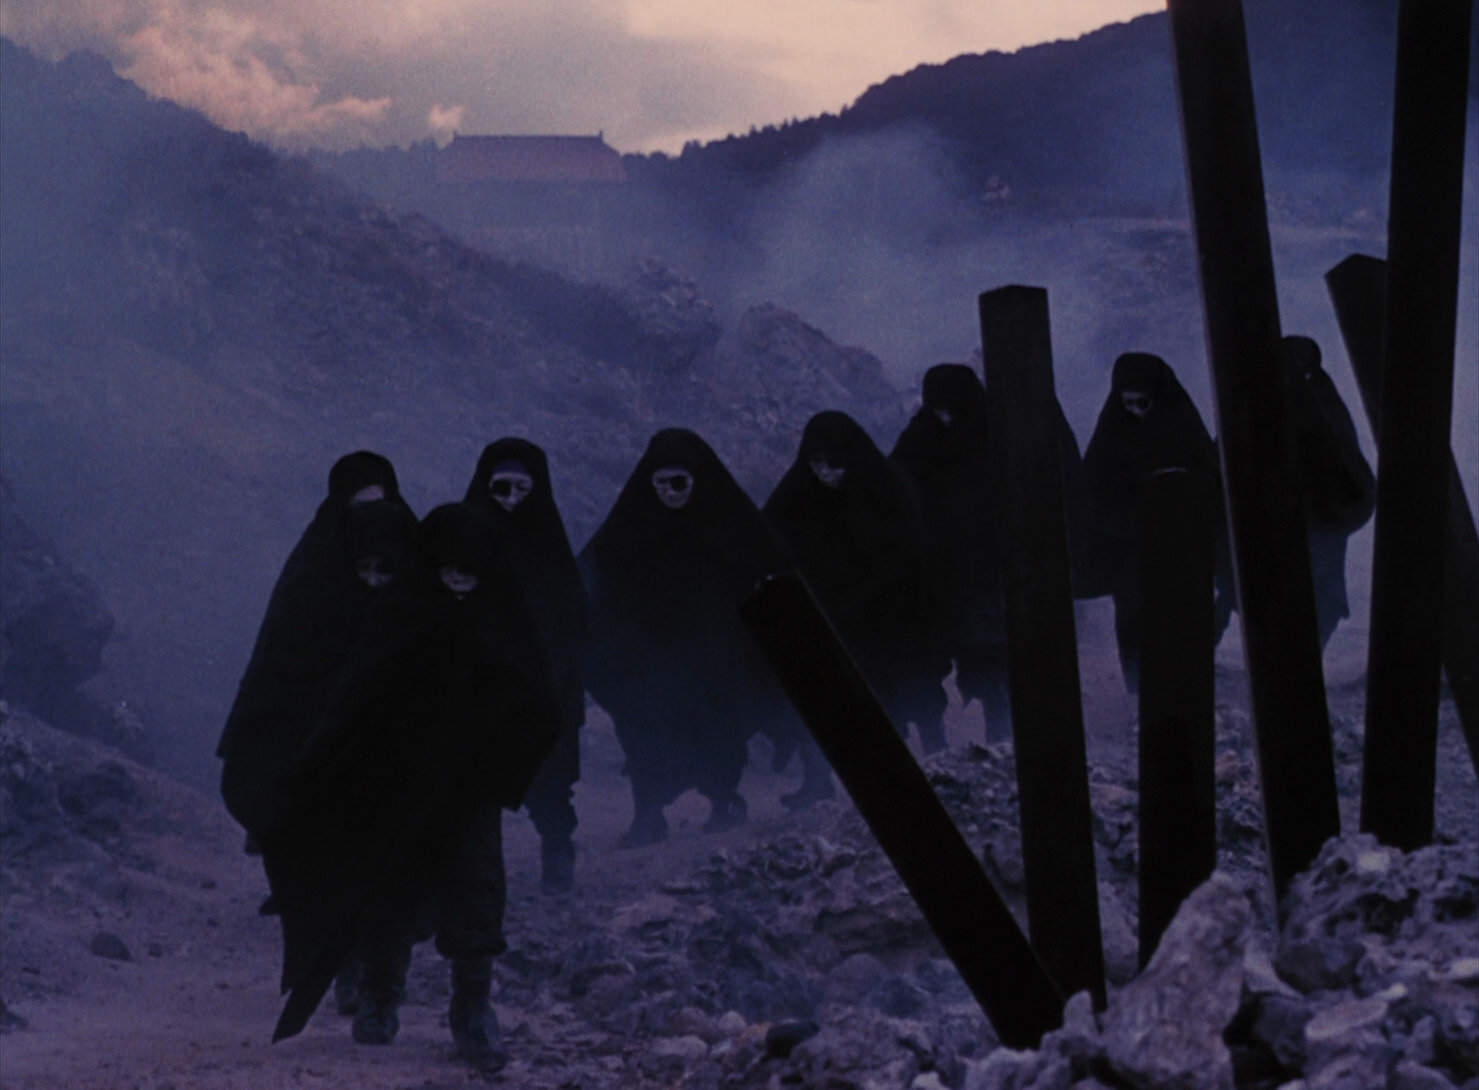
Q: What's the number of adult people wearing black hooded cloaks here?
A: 9